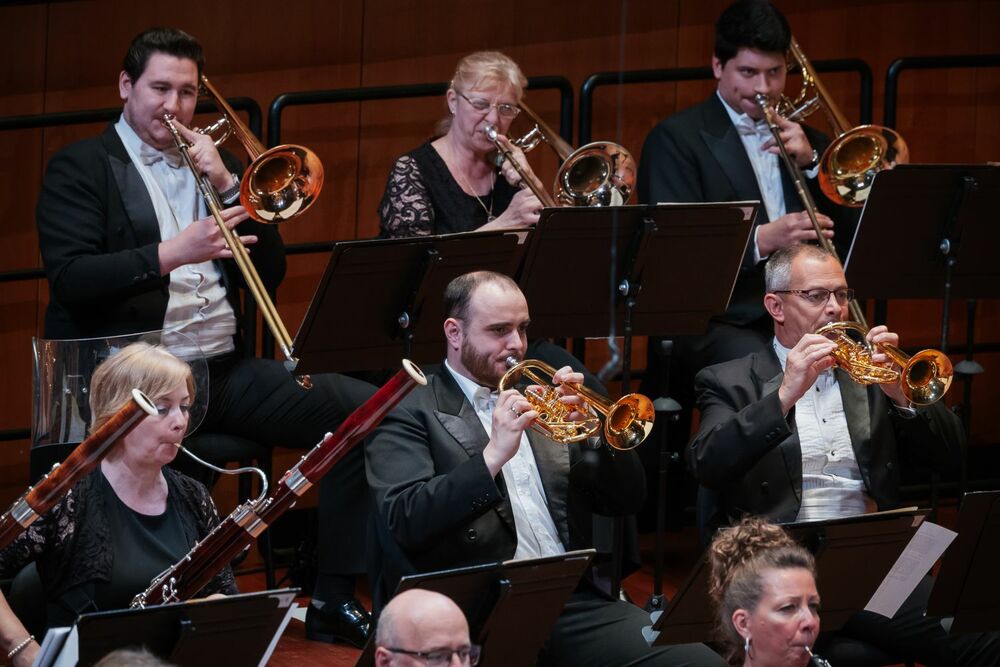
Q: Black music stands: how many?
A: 7